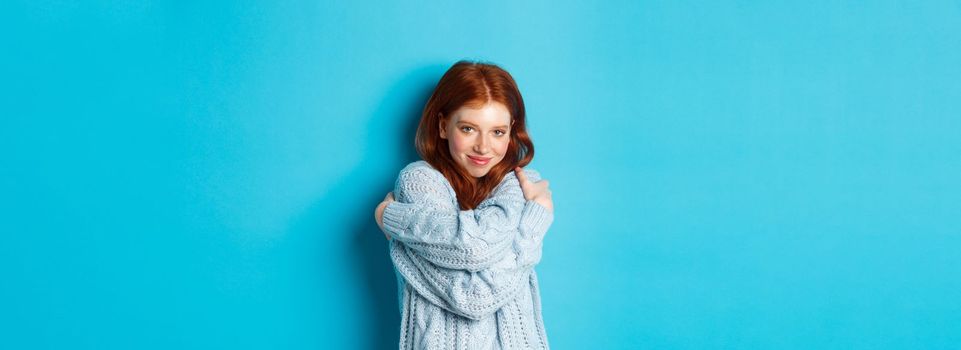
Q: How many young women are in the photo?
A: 1